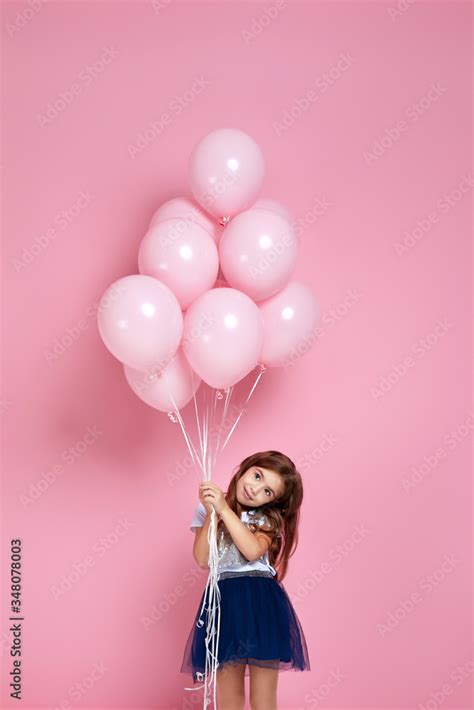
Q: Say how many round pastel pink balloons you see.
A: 9